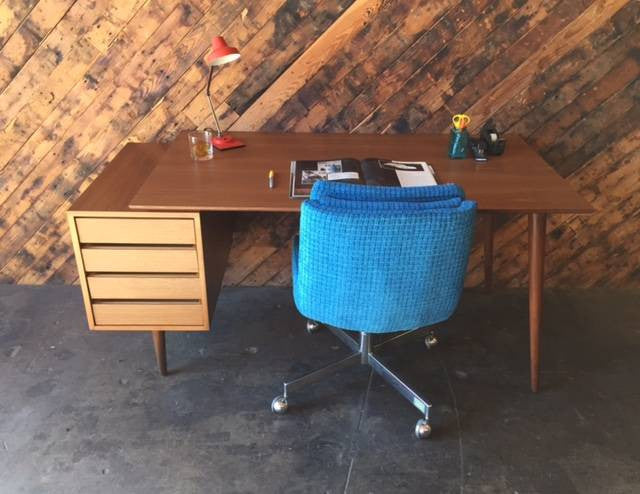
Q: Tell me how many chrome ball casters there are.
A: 4